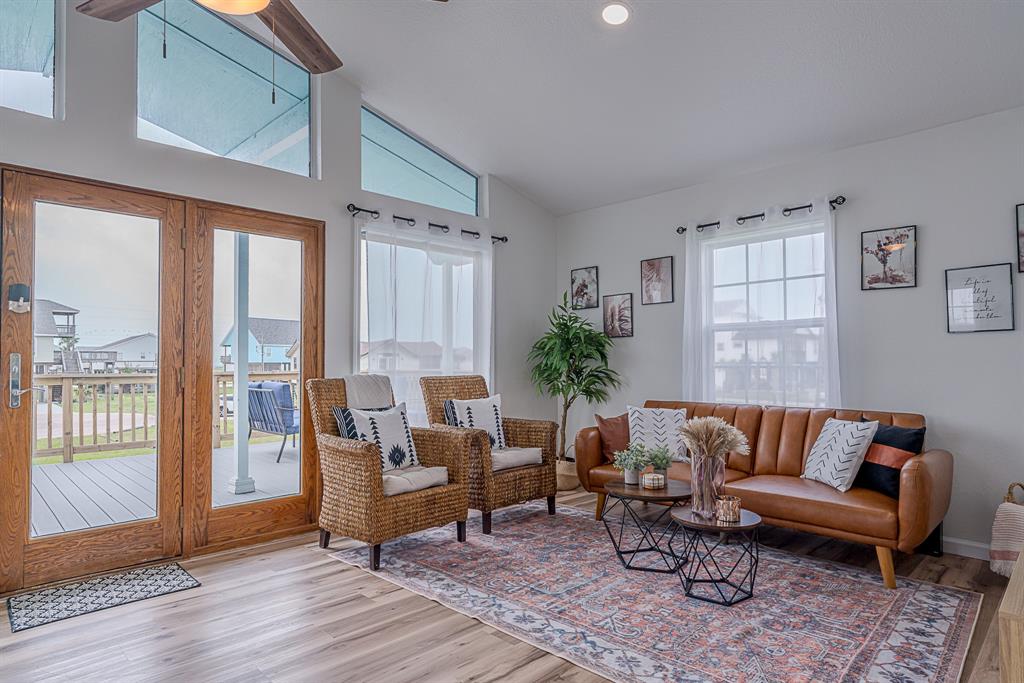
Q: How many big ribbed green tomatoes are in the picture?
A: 0